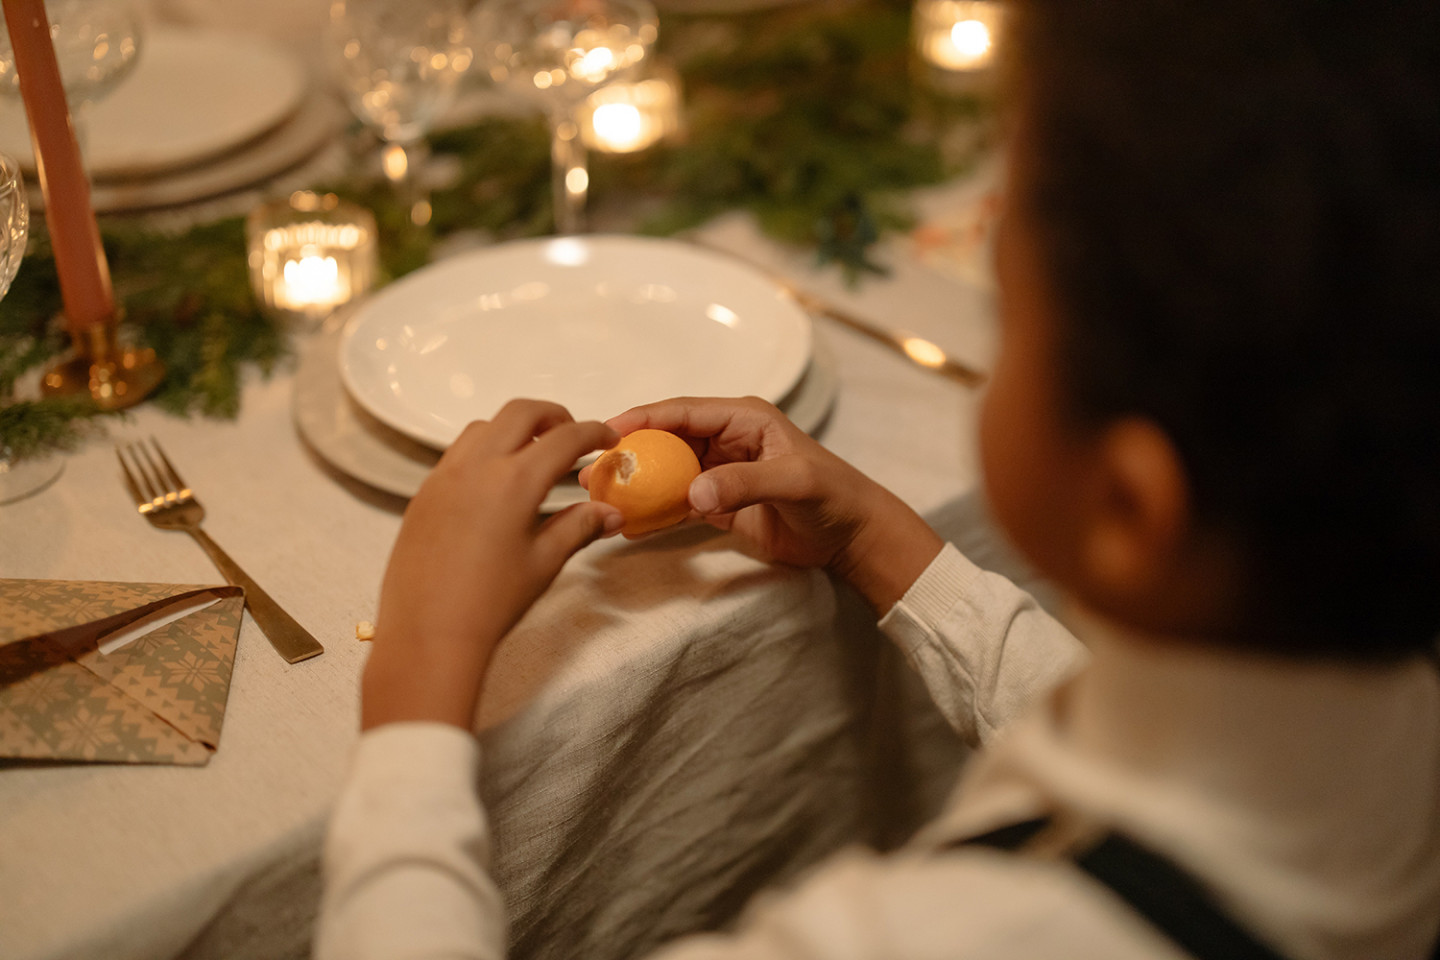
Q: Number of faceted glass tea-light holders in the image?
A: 3